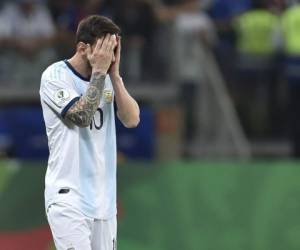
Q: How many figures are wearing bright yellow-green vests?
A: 2